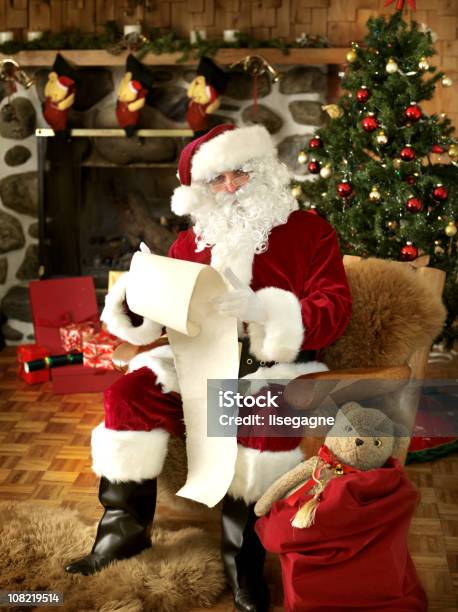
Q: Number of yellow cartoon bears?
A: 3